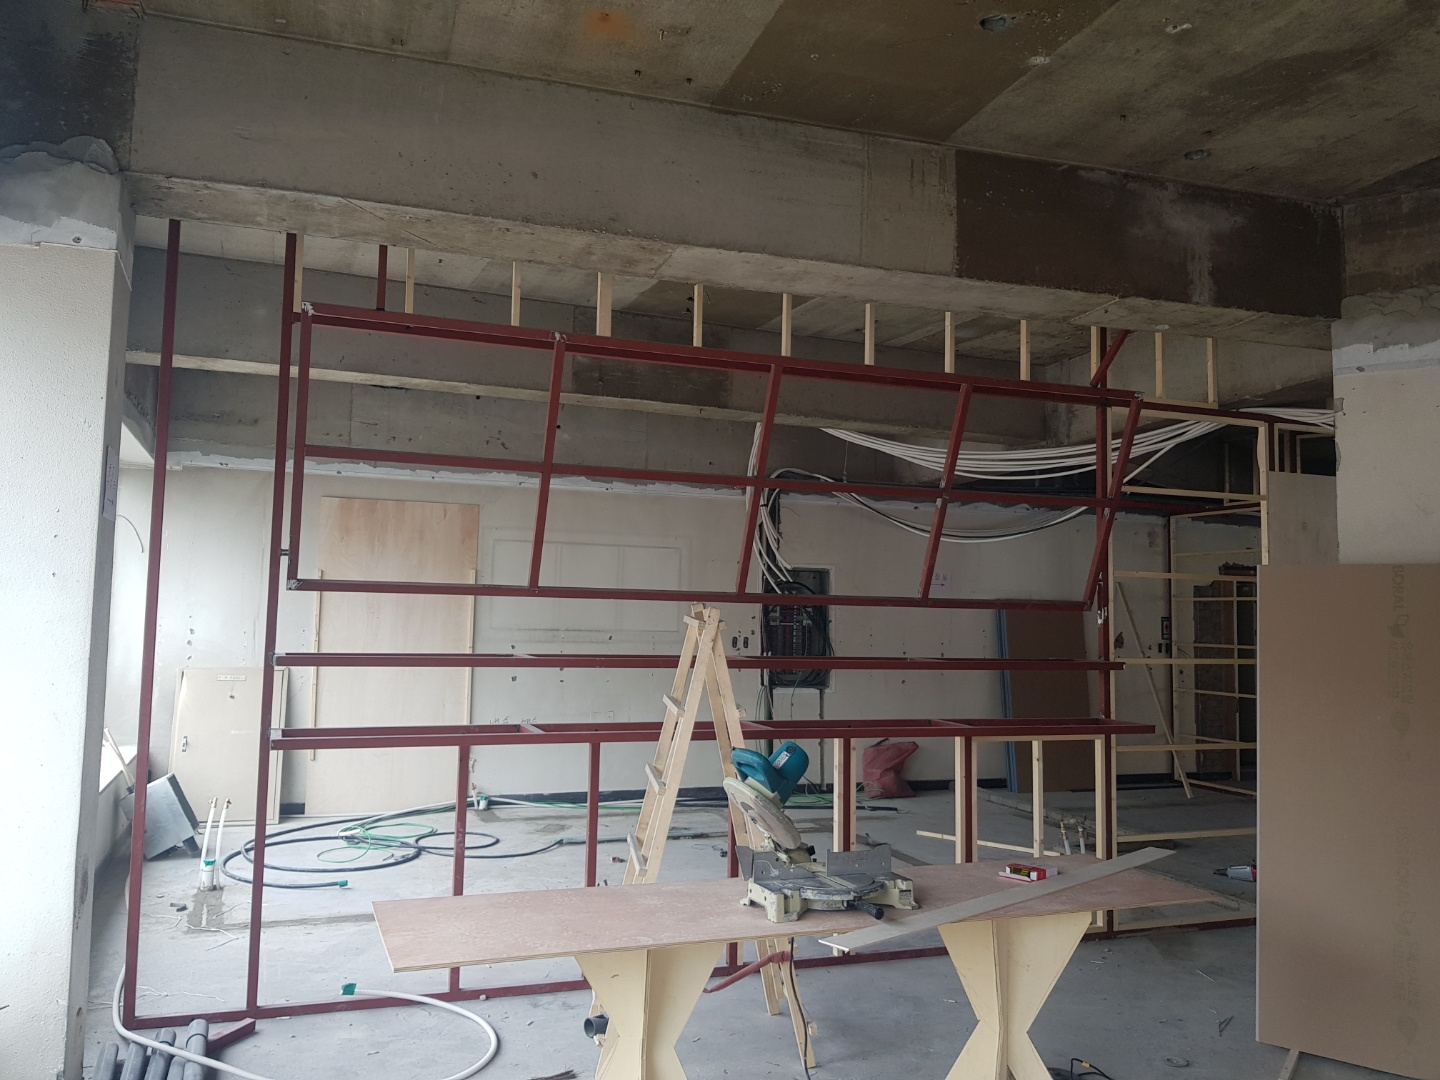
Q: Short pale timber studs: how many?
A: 12